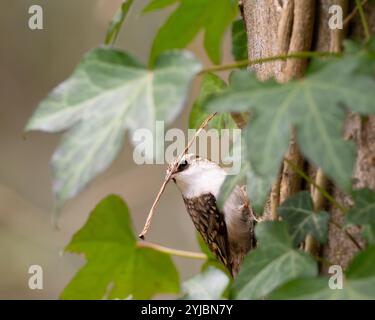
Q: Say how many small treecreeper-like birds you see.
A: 1